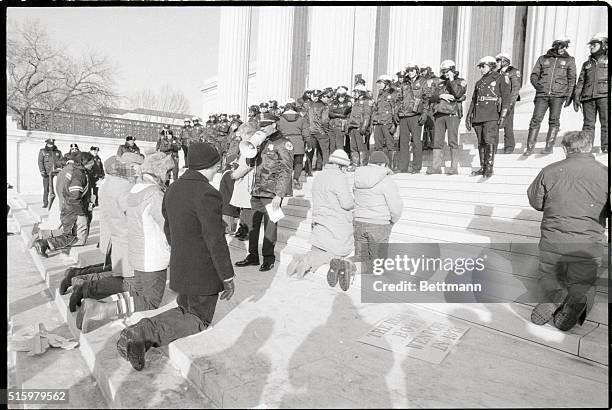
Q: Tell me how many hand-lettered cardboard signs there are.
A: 1